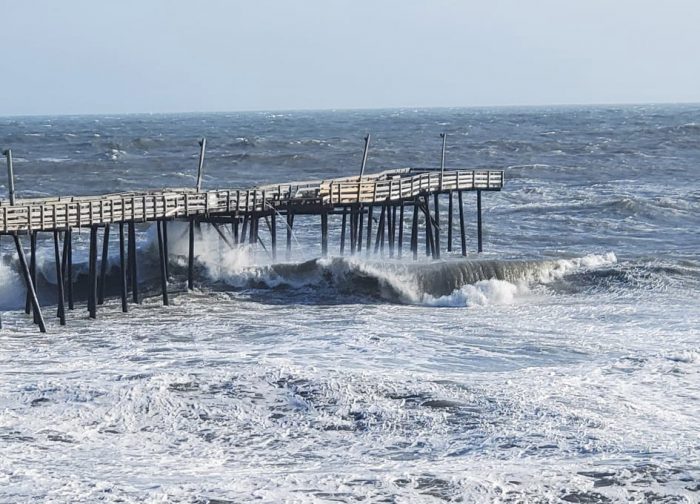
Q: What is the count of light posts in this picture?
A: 4